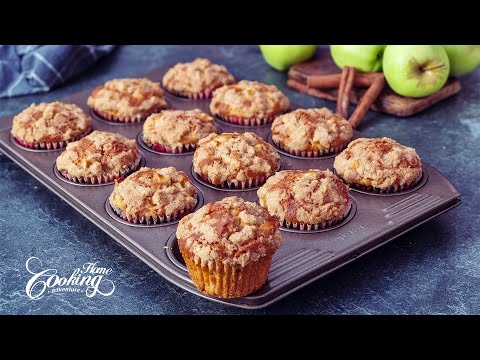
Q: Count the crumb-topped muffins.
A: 12